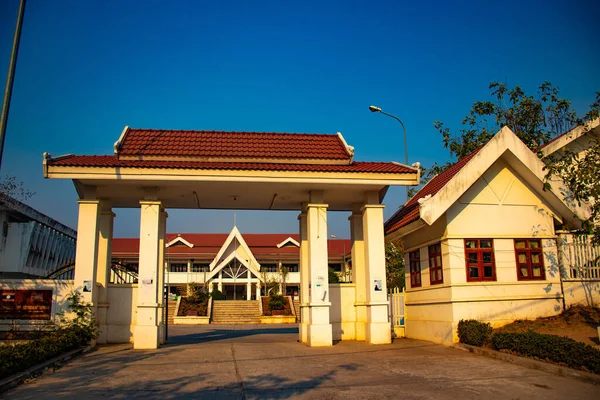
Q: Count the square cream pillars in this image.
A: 8